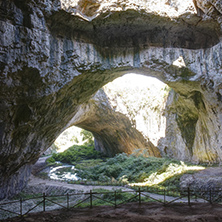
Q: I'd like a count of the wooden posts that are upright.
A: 9